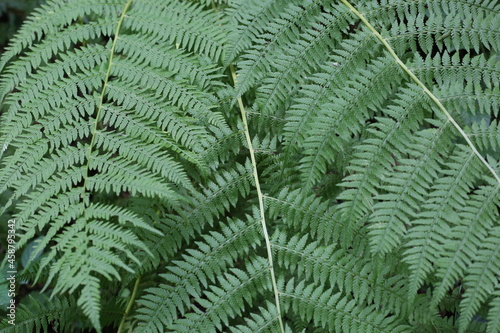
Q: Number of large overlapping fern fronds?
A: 3